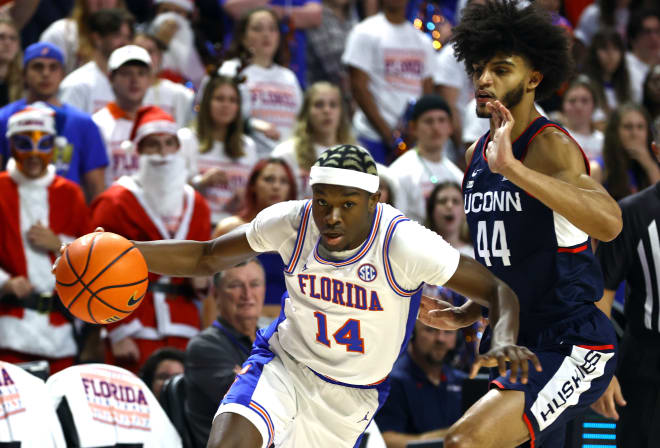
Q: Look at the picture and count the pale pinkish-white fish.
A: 0